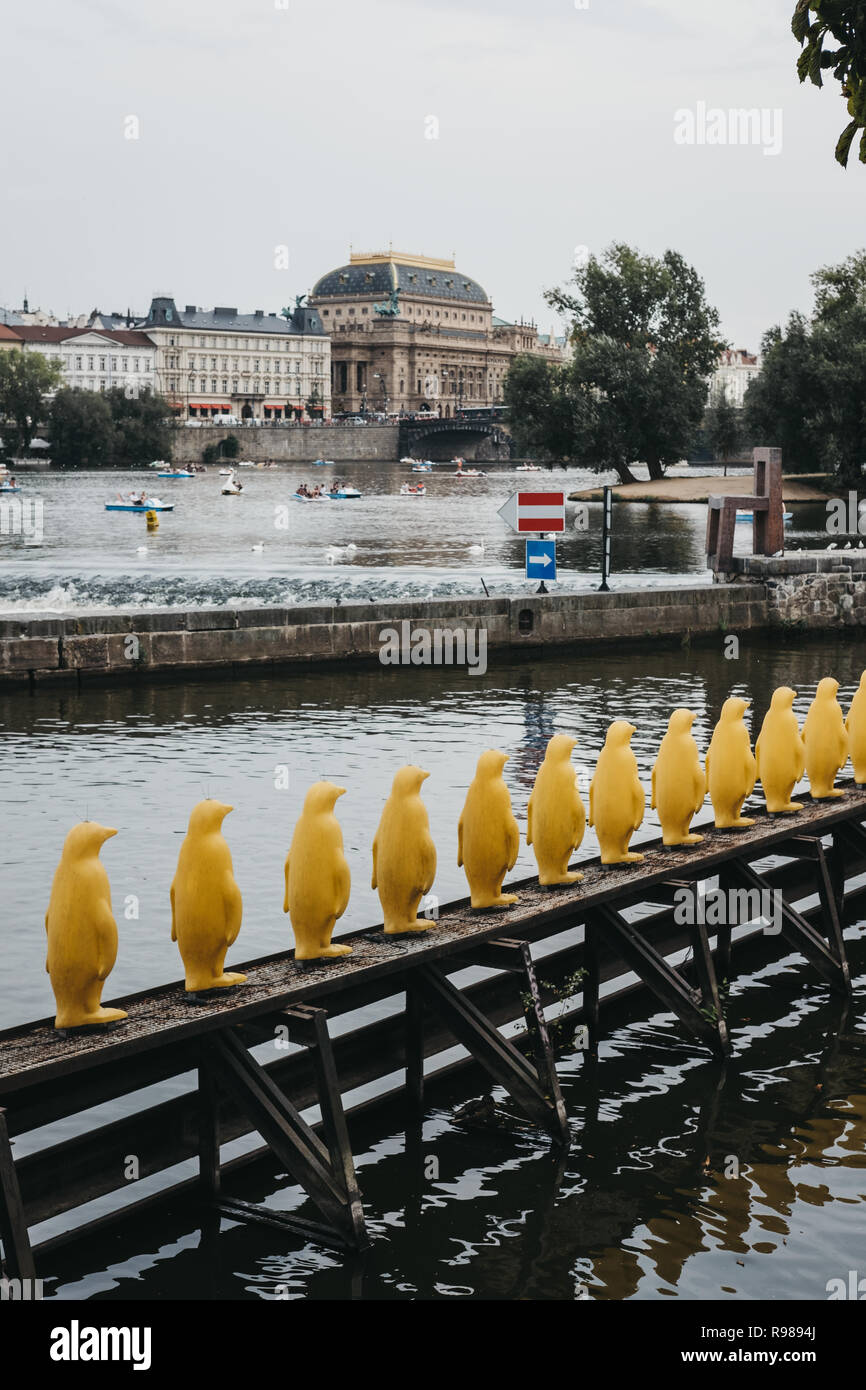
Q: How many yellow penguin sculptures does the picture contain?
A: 12